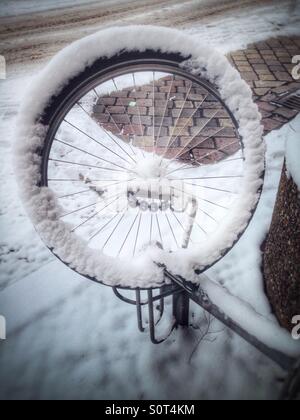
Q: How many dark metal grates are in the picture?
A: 1